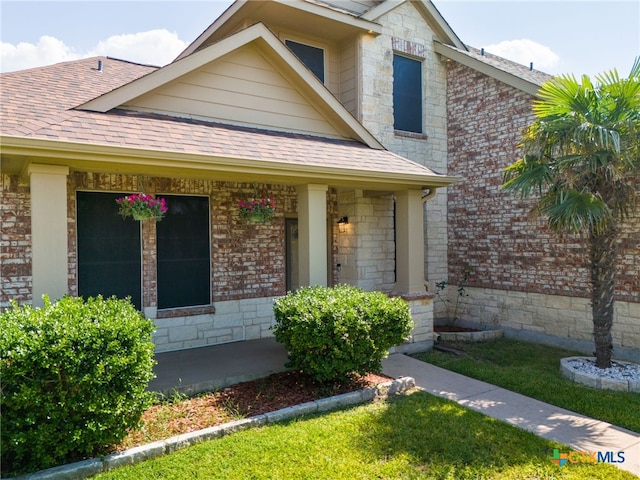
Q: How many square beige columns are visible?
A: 3